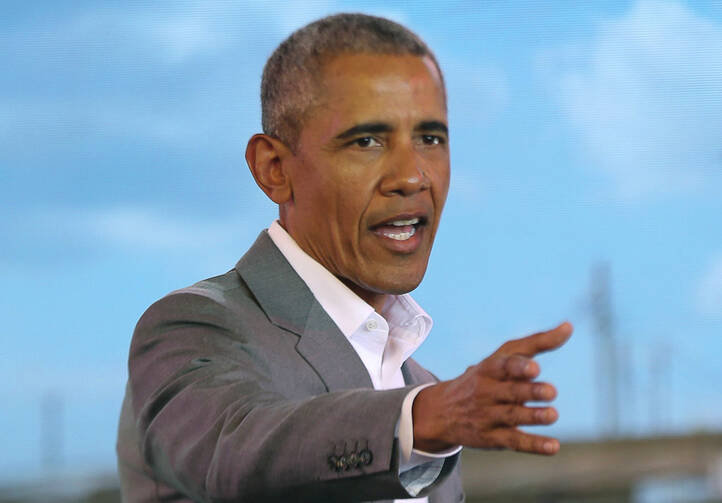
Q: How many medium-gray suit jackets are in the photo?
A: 1